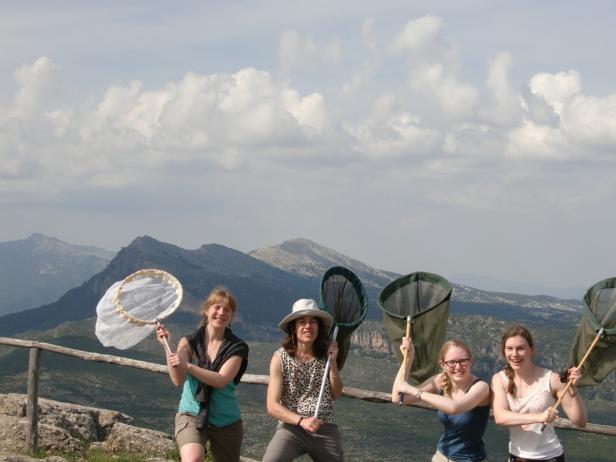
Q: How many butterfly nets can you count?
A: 4